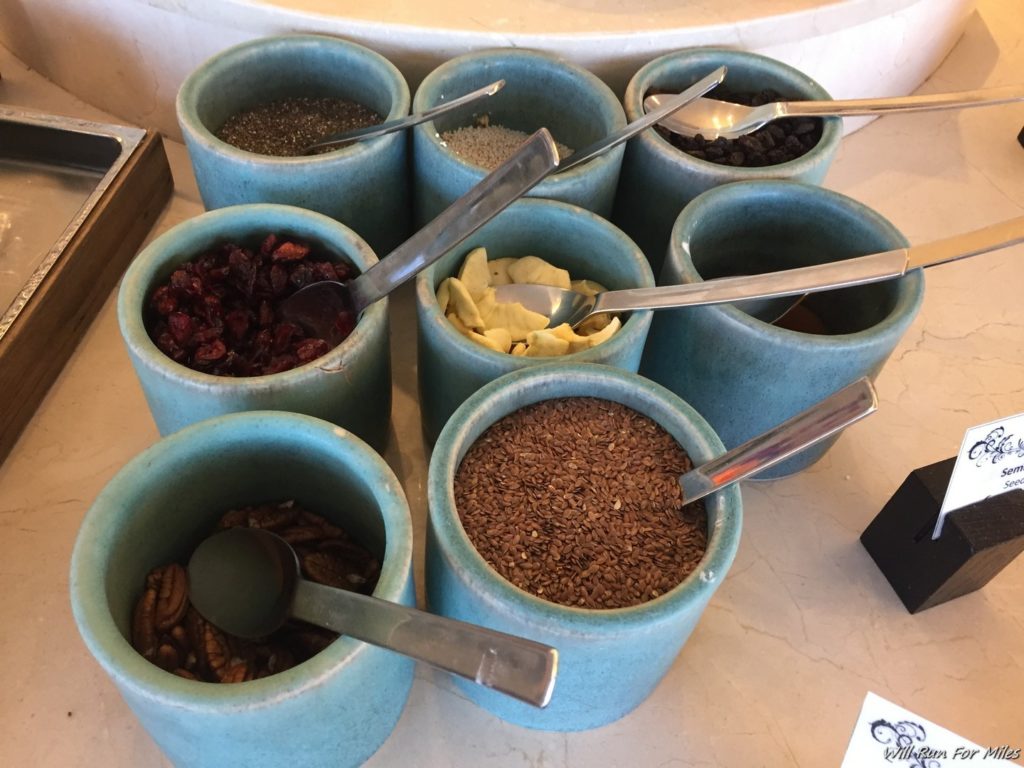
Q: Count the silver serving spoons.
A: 8